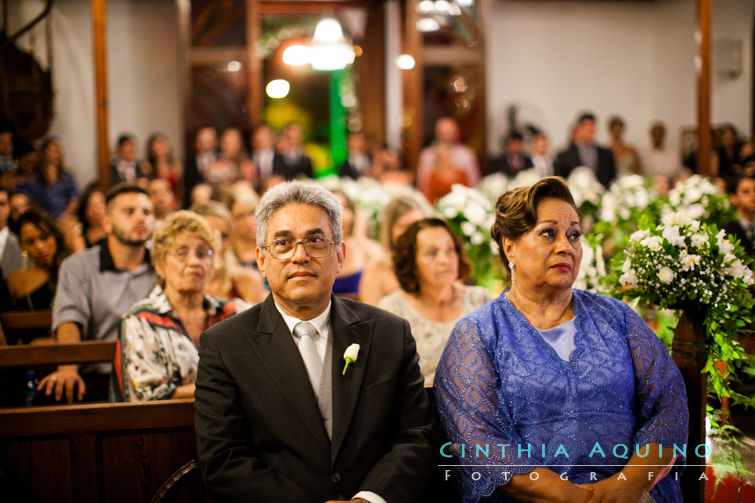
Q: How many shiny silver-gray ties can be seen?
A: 1